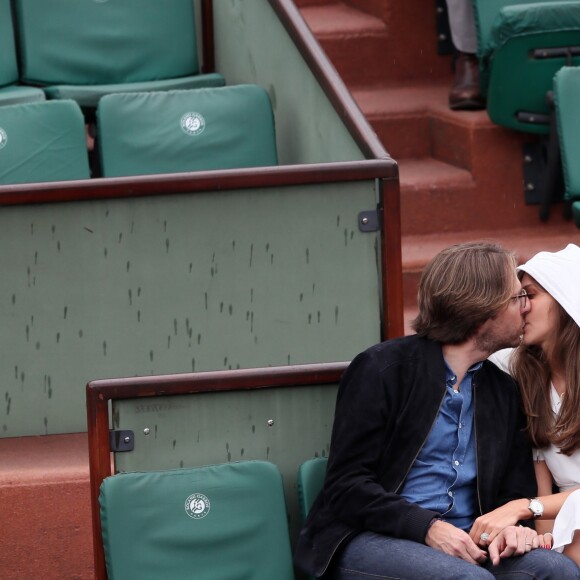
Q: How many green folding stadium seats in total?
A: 8